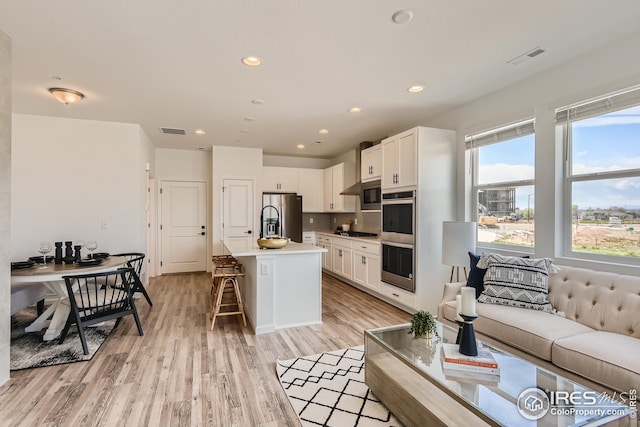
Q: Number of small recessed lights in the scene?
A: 6